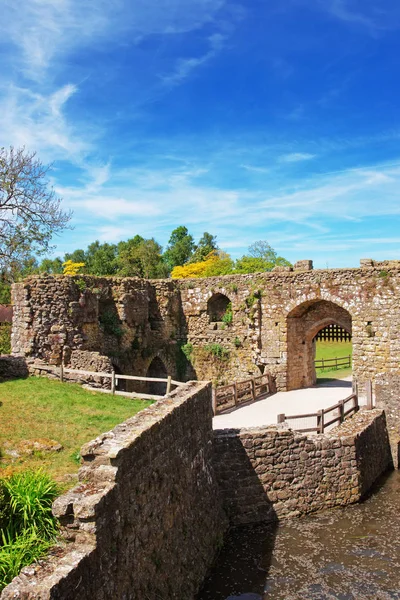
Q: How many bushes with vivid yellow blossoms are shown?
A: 2